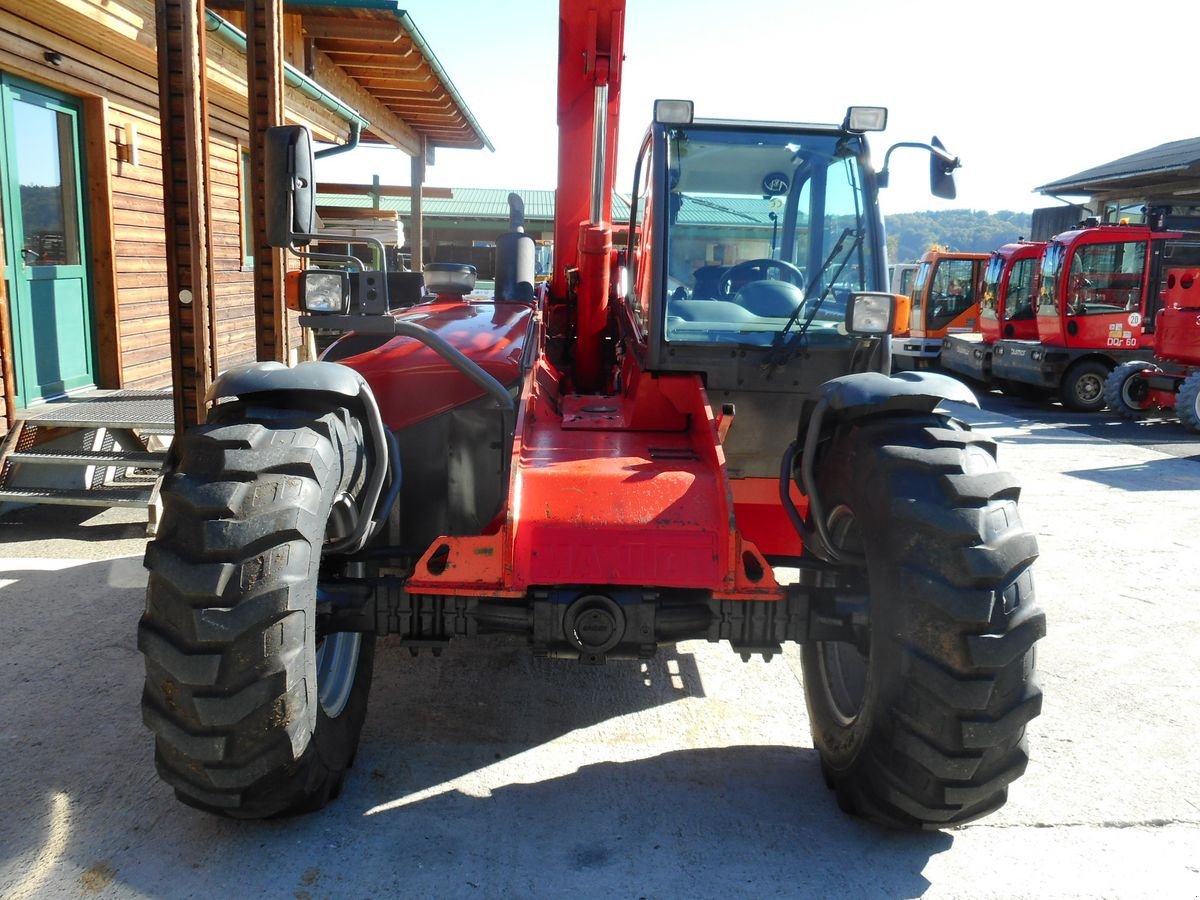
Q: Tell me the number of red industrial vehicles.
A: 4